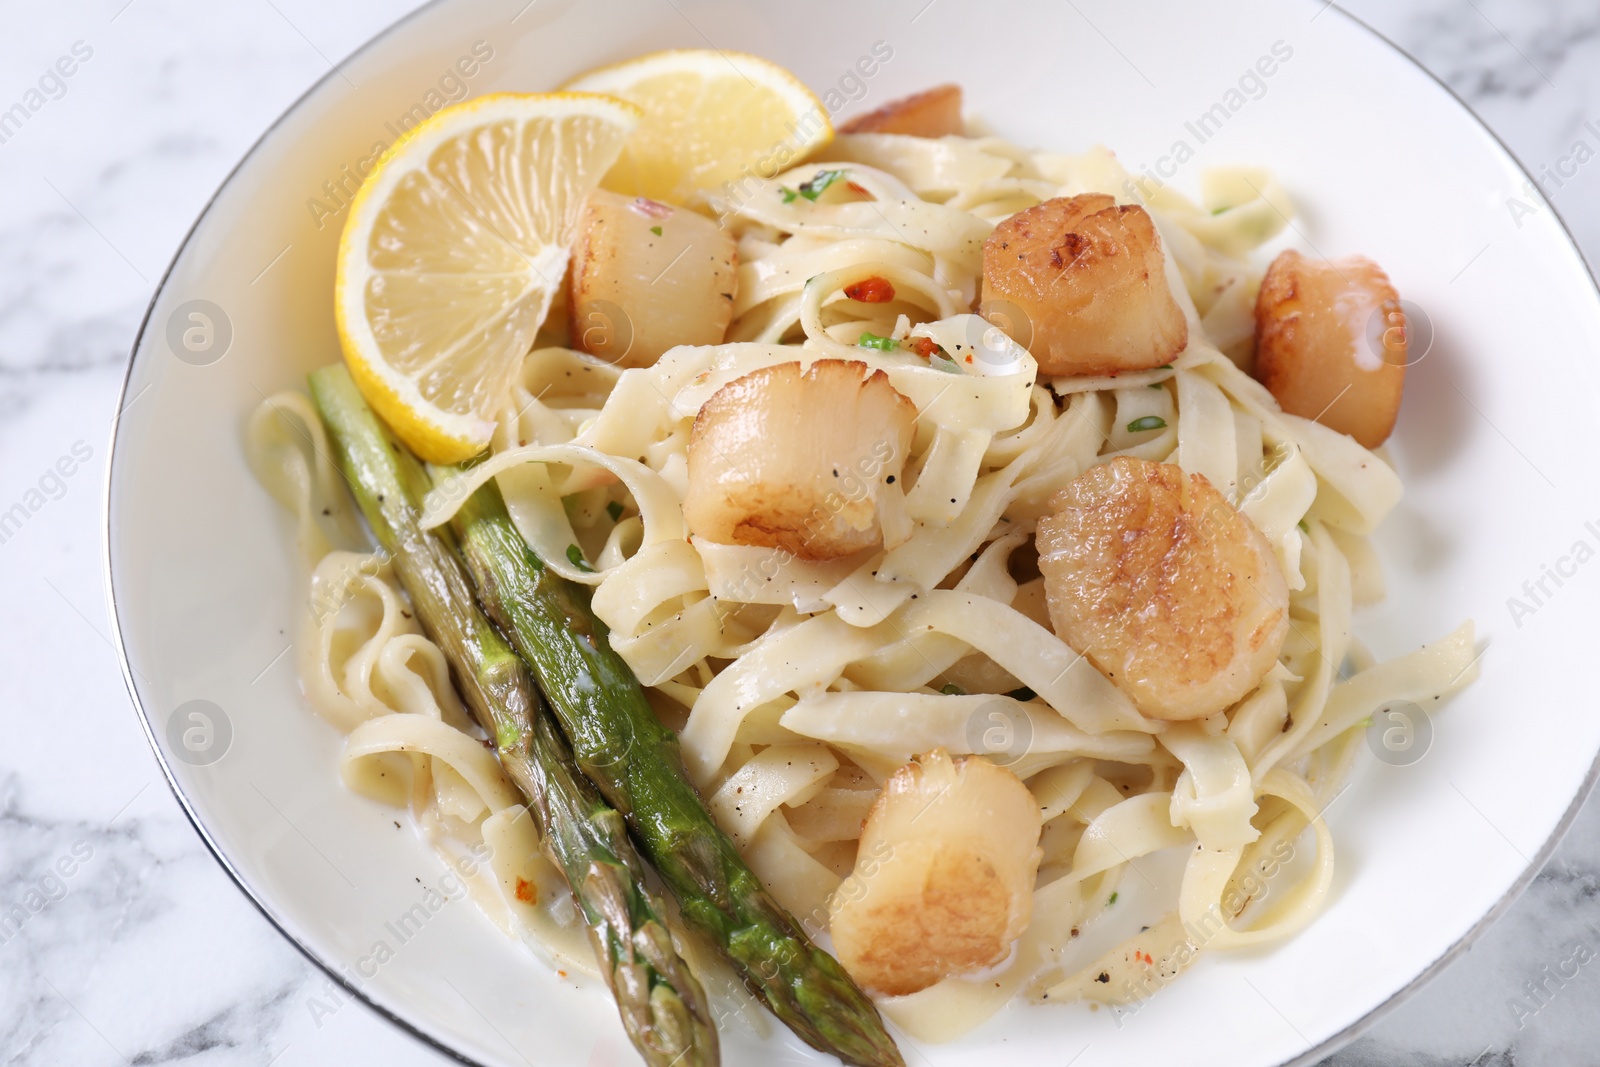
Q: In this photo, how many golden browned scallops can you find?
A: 7